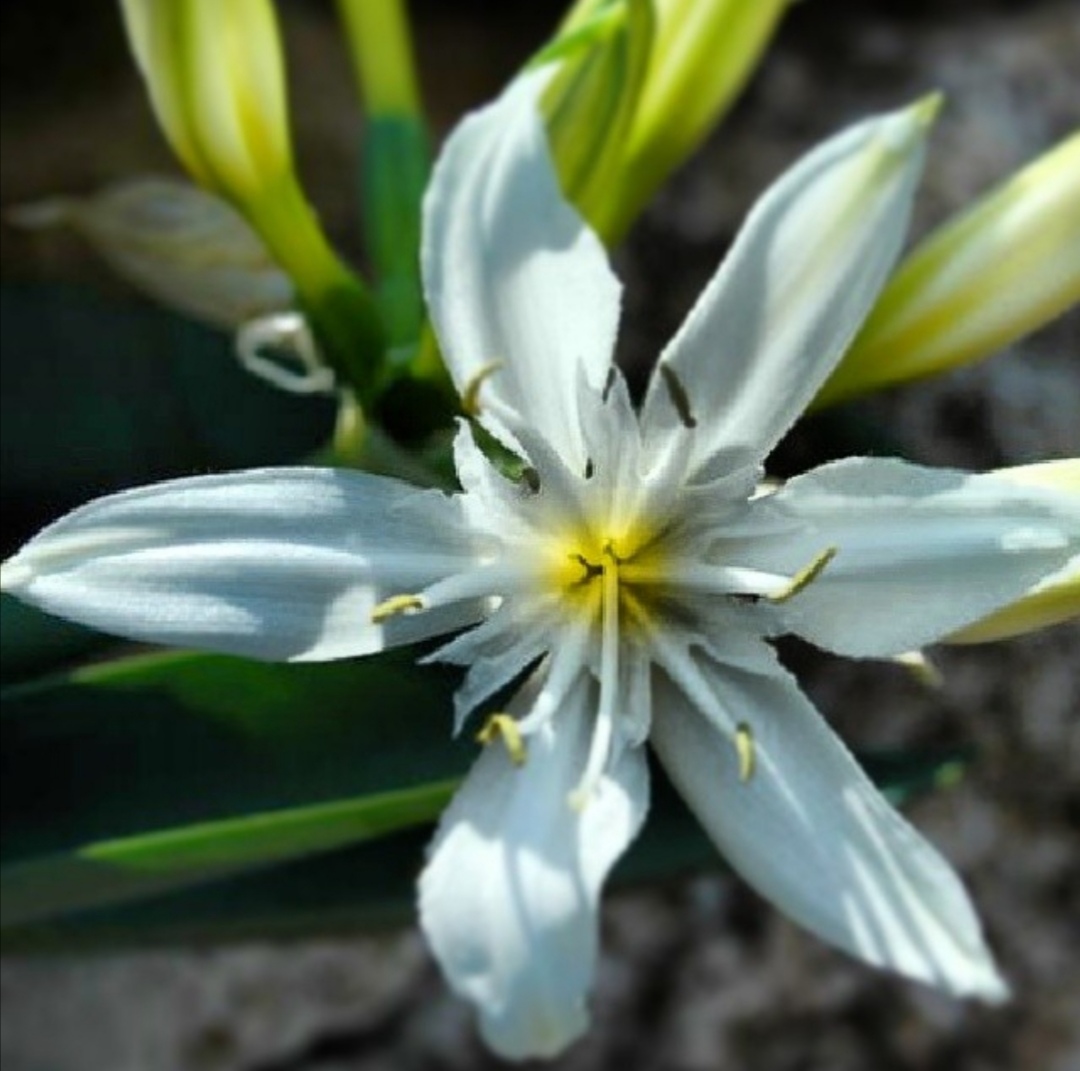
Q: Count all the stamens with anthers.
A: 6